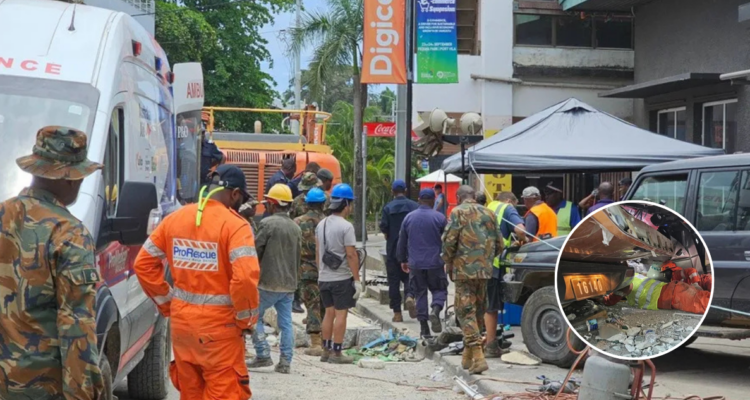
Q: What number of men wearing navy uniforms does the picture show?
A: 2